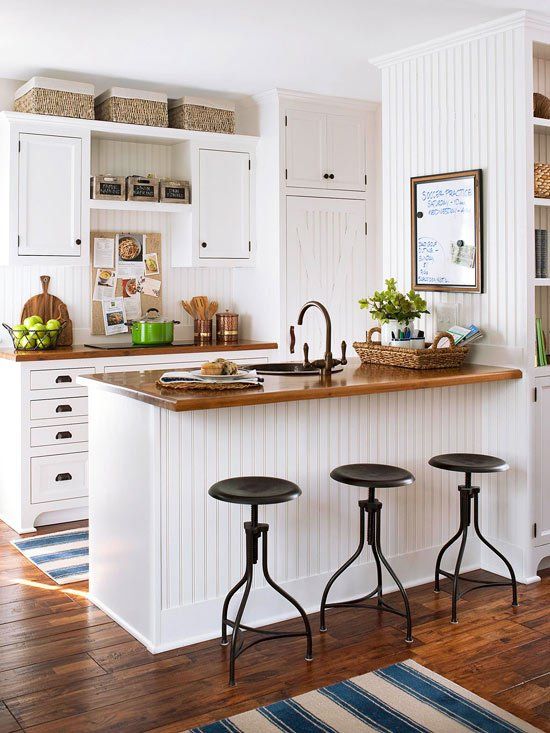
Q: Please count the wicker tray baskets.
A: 1